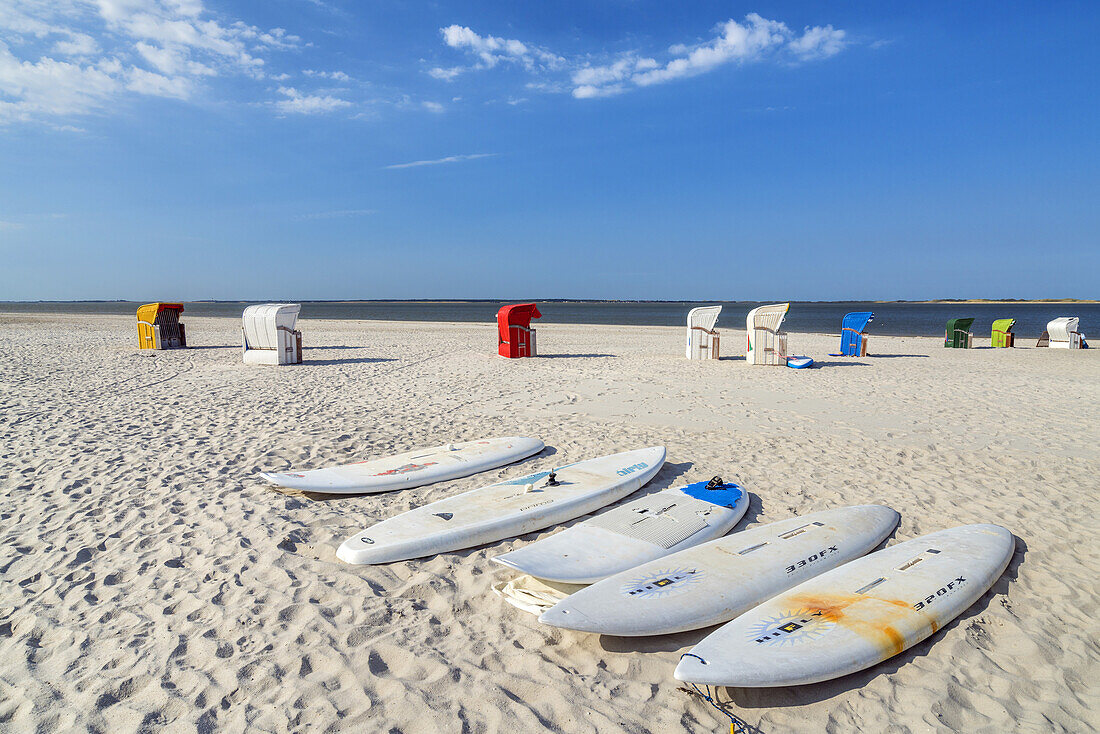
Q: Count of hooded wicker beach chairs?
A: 9